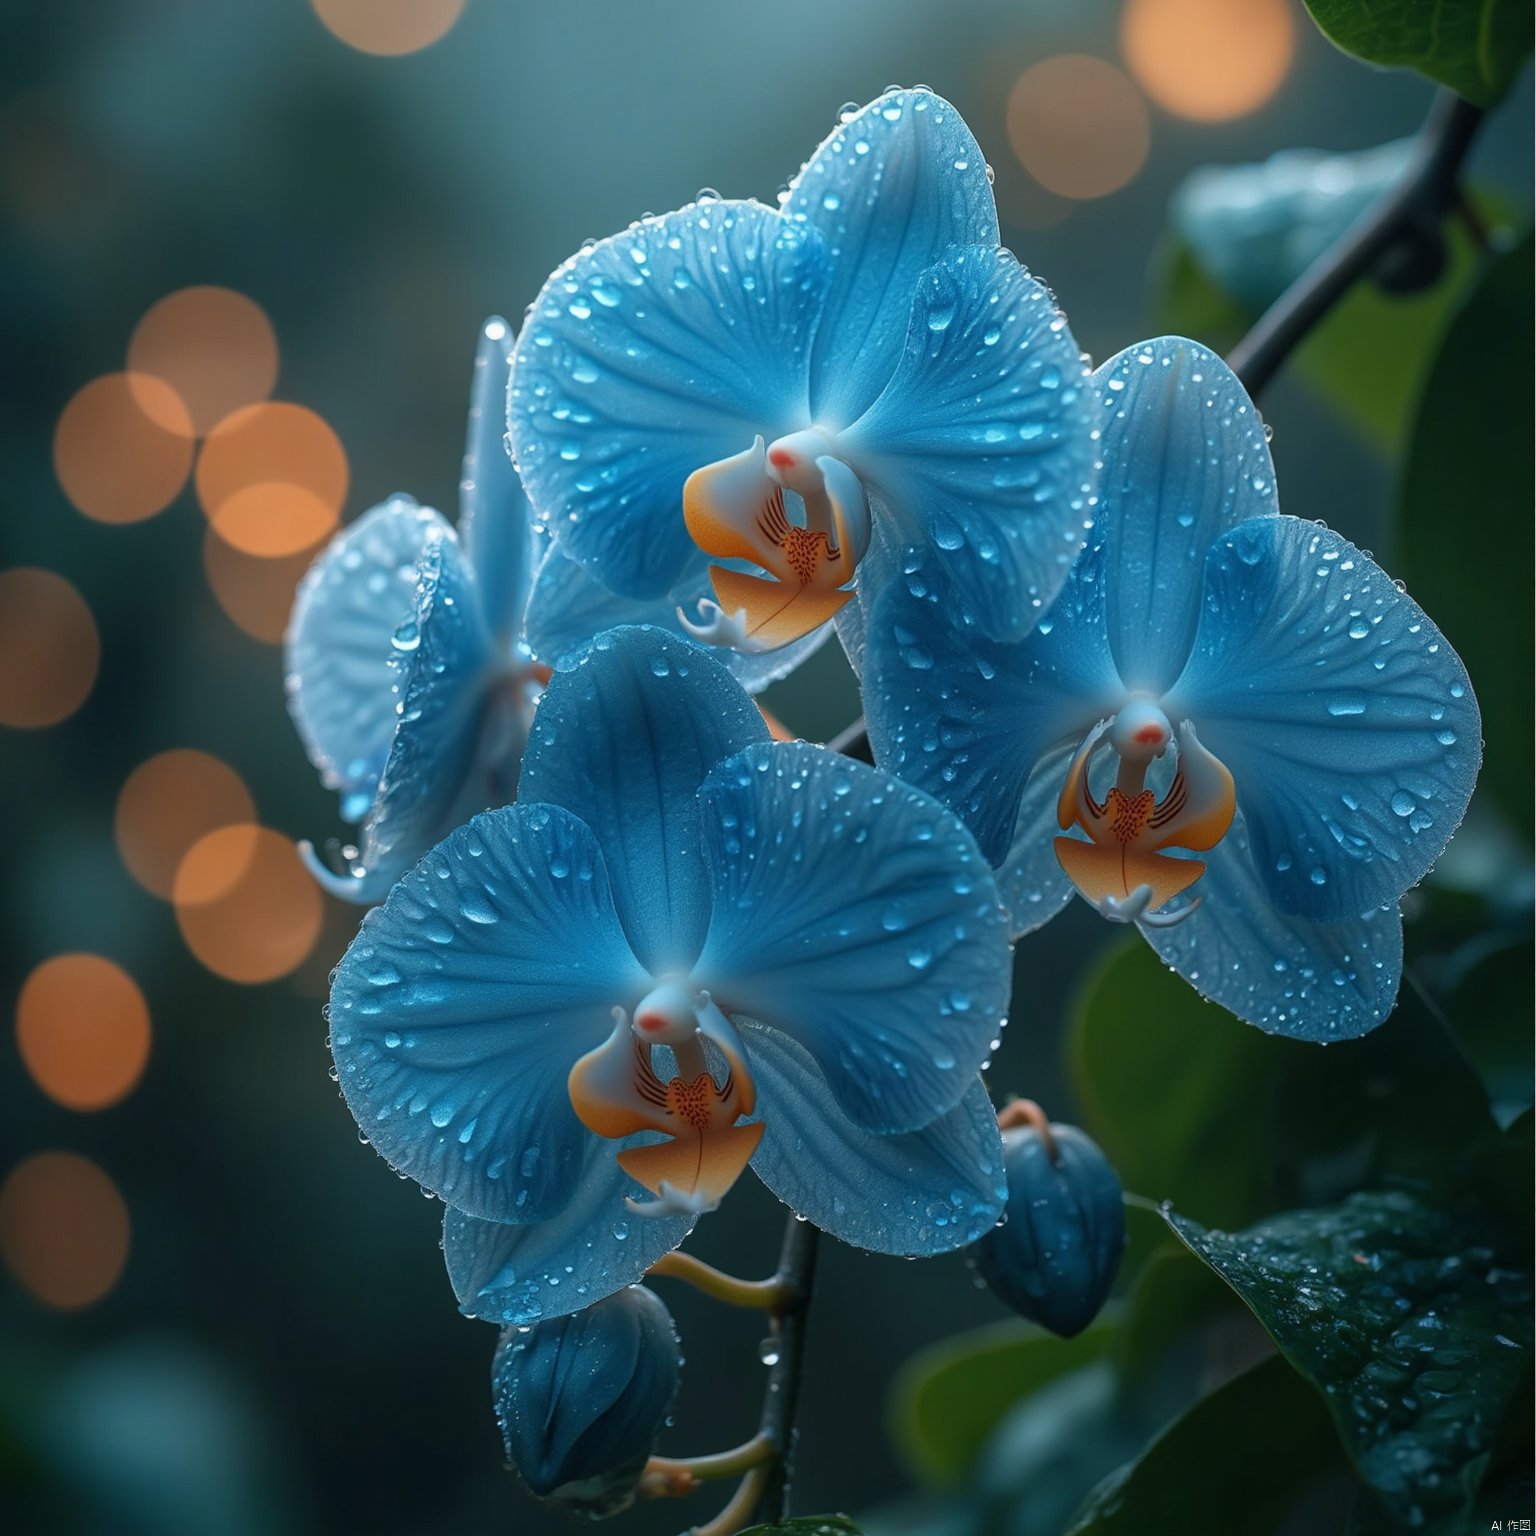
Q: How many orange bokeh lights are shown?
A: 12